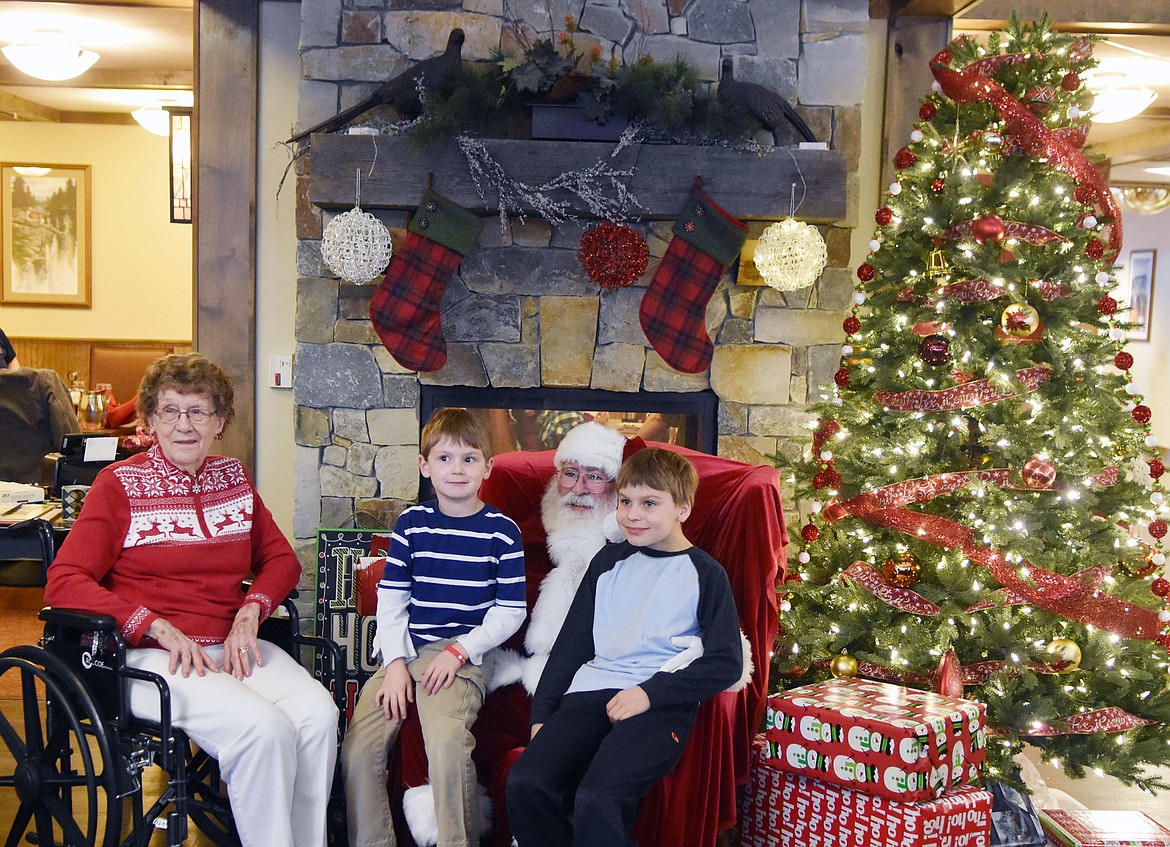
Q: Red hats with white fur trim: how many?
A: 1